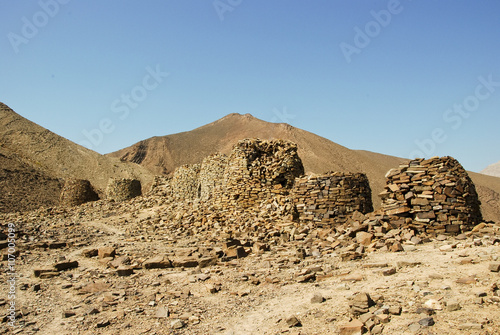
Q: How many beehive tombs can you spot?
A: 7